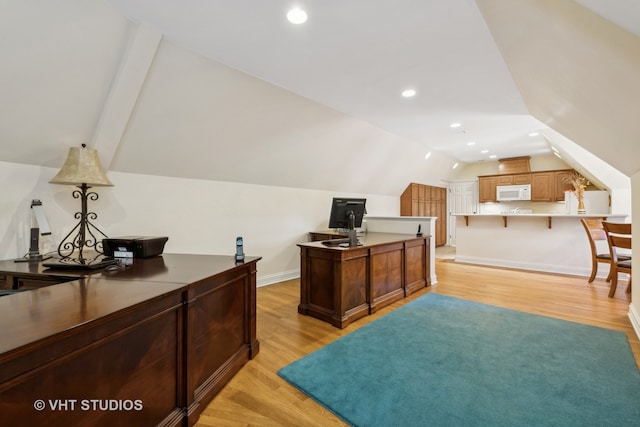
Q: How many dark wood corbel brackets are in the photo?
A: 3